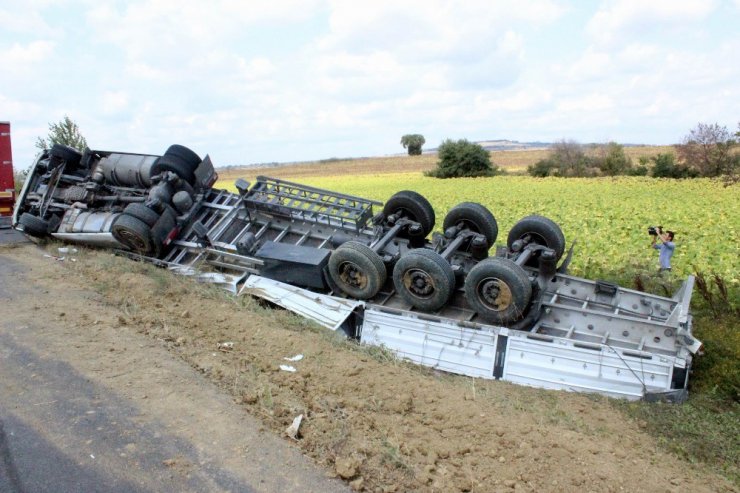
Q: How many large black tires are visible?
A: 12